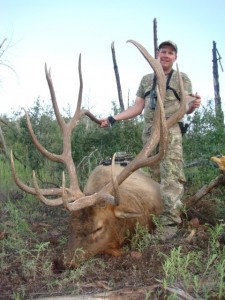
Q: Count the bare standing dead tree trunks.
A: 3